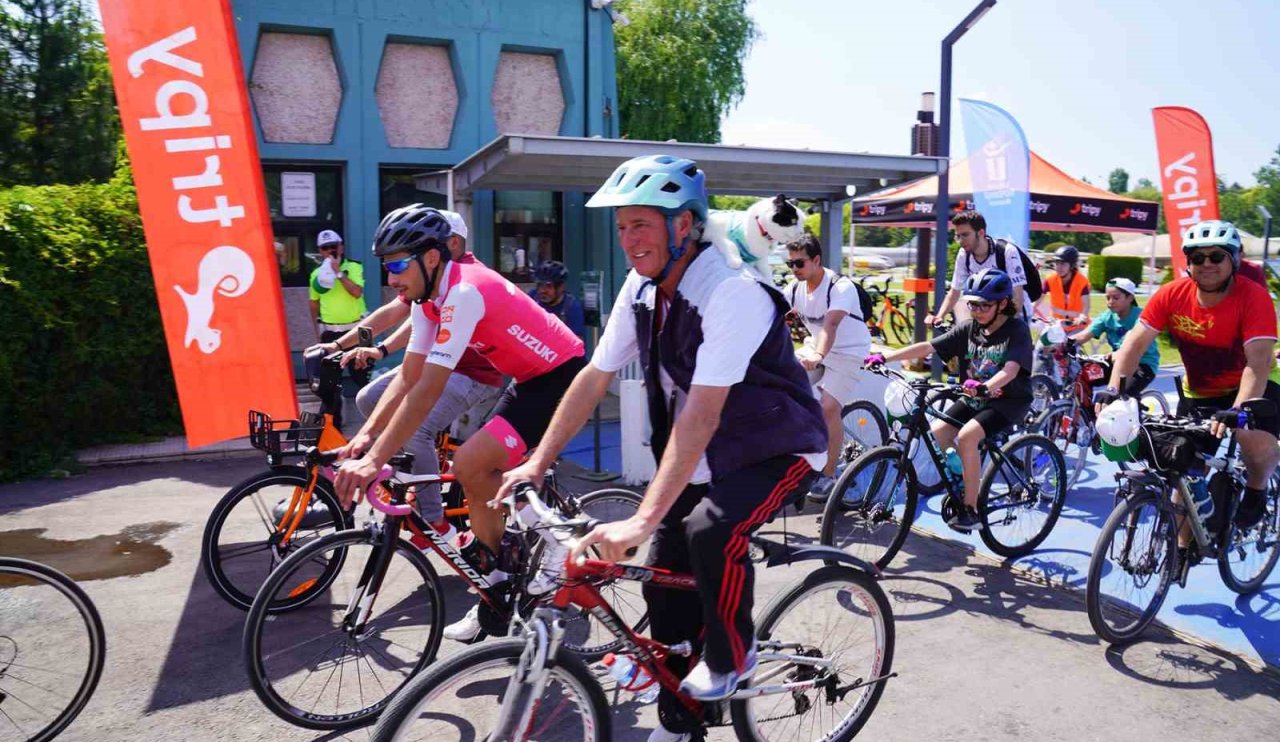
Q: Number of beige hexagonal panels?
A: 3